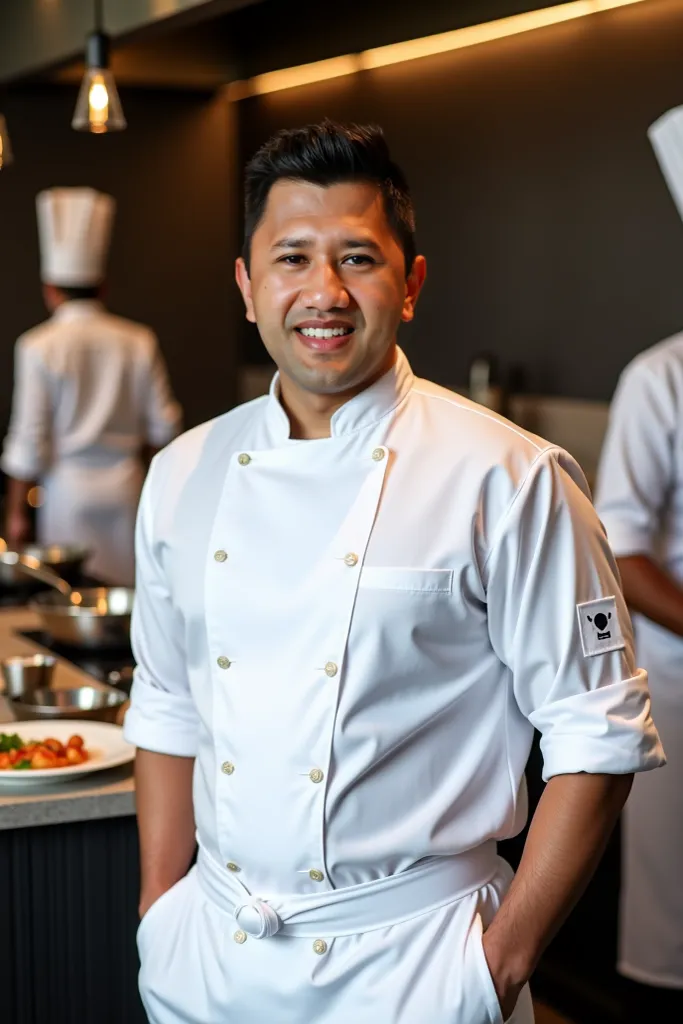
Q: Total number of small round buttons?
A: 12